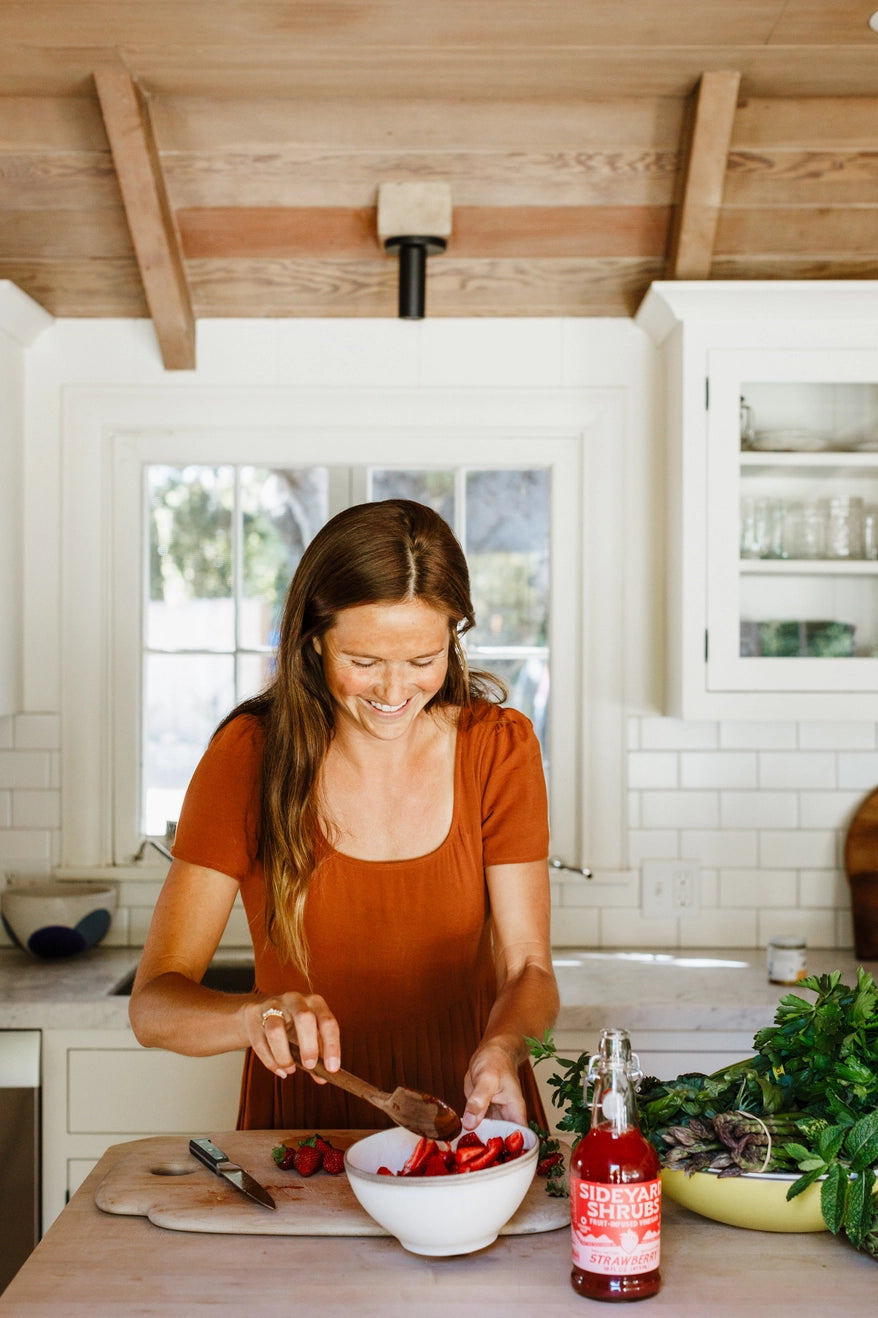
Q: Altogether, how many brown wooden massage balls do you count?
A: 0